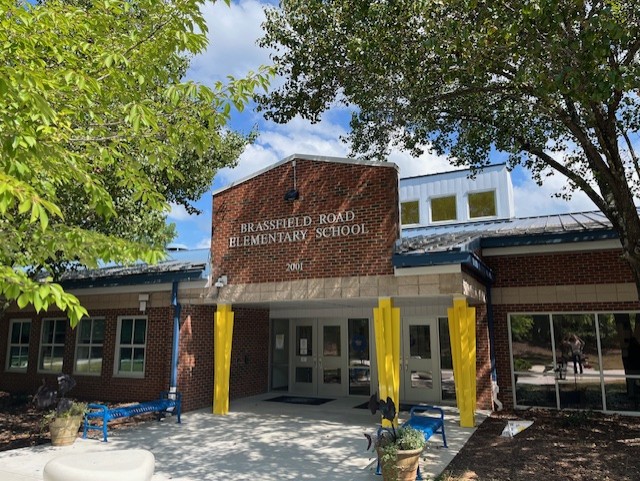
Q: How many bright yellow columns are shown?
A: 3